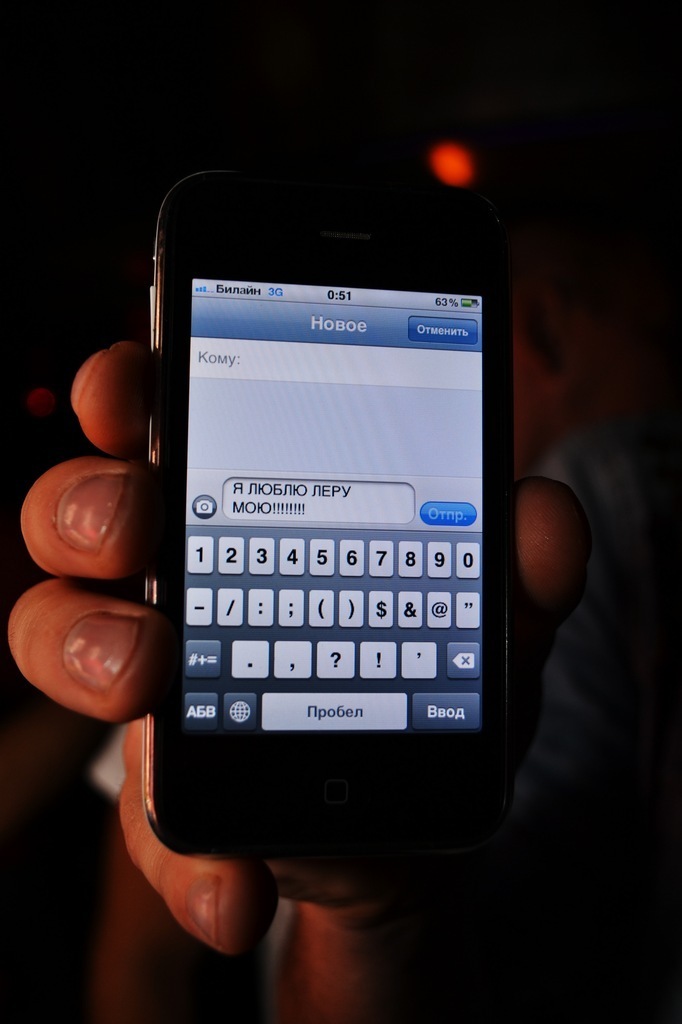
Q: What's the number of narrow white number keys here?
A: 10